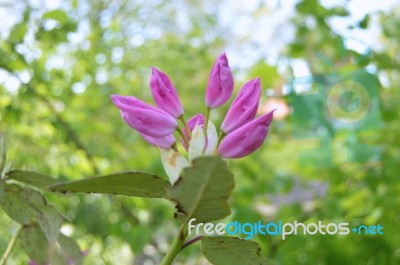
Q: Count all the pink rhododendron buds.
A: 7